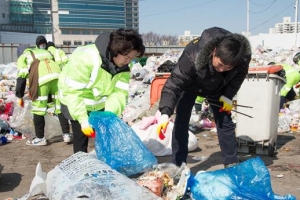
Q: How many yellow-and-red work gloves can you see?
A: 4